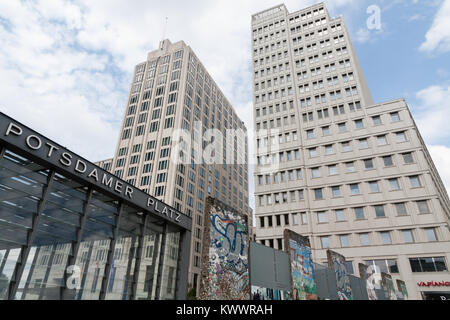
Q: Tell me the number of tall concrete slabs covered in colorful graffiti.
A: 6